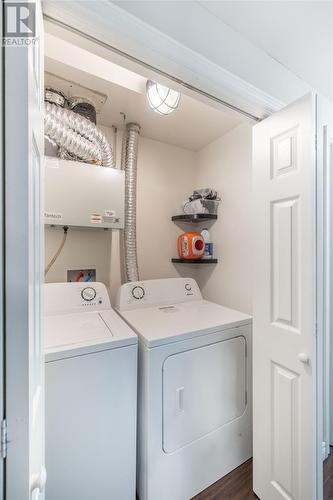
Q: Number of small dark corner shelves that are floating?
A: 2